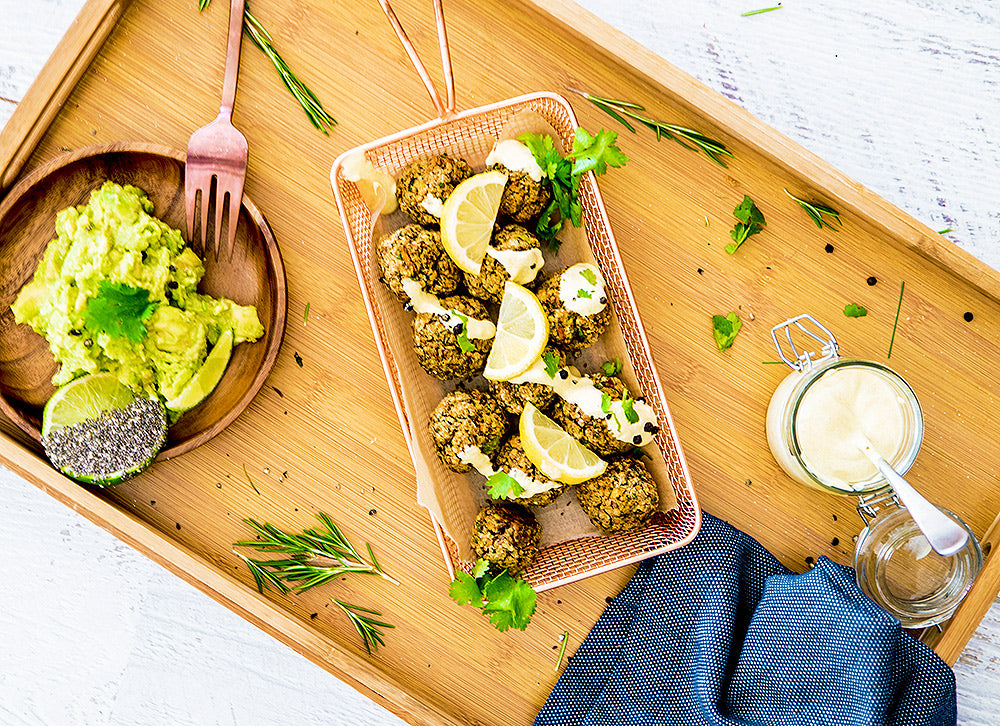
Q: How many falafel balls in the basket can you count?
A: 12